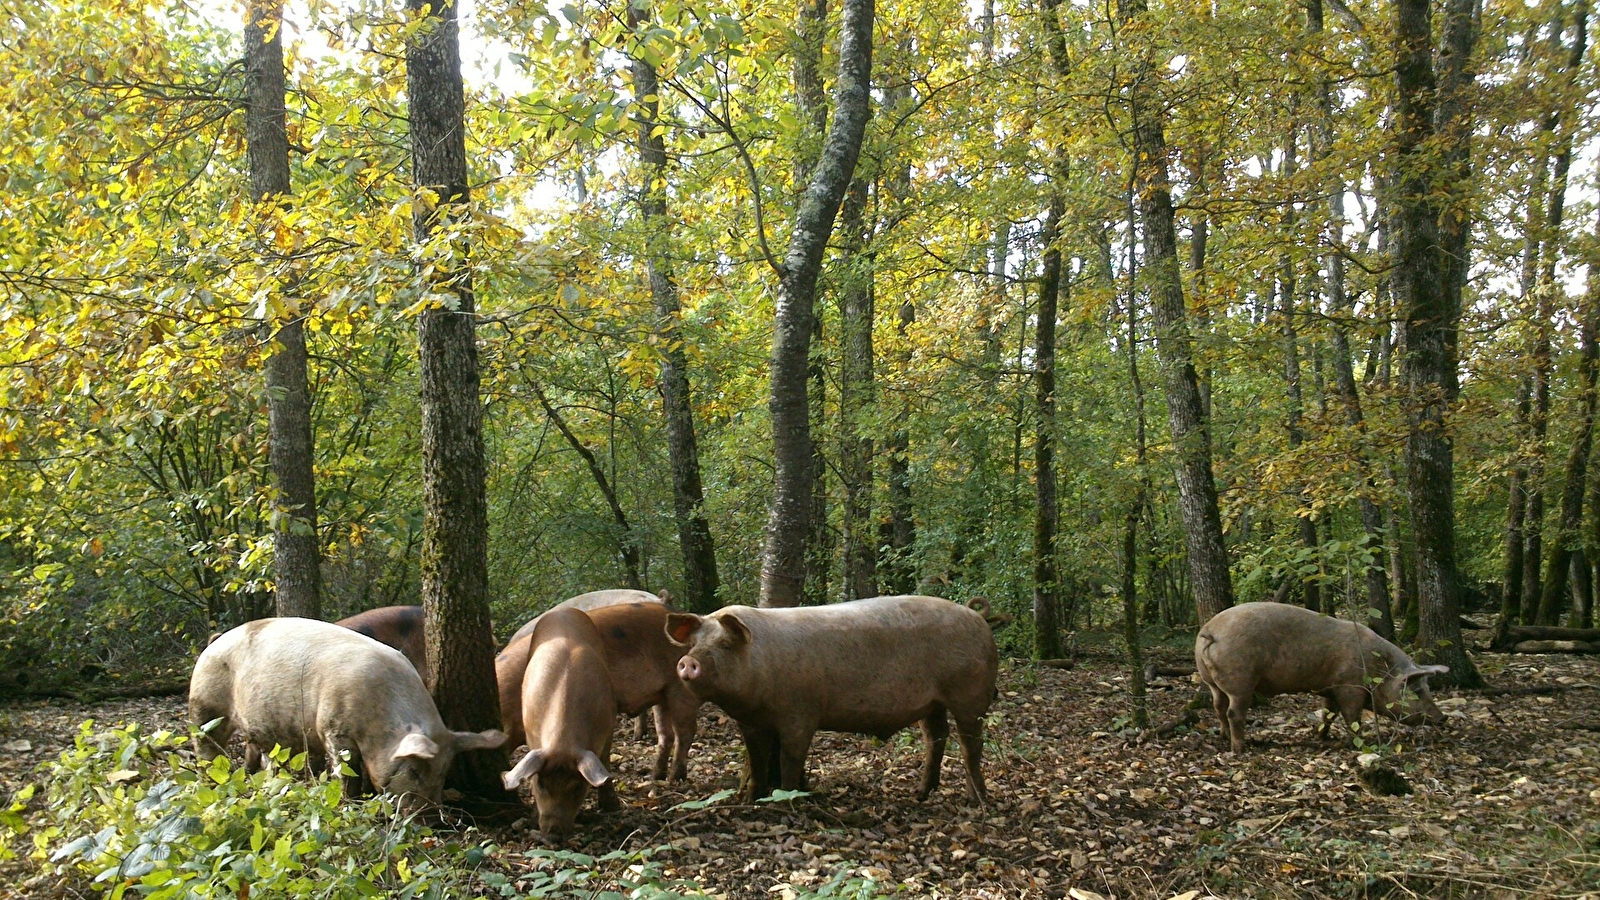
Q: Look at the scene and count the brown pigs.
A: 3